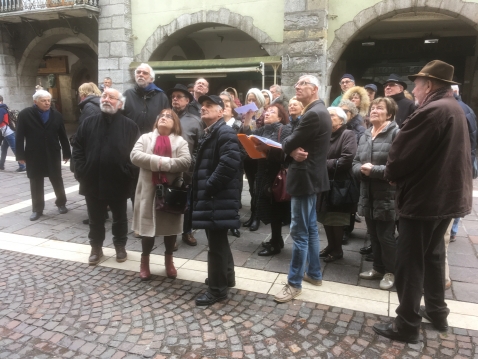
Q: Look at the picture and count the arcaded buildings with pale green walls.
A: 1